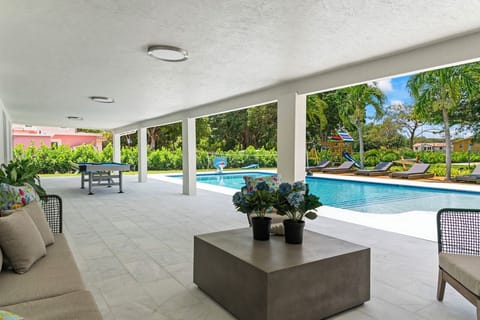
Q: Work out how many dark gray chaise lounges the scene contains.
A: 5